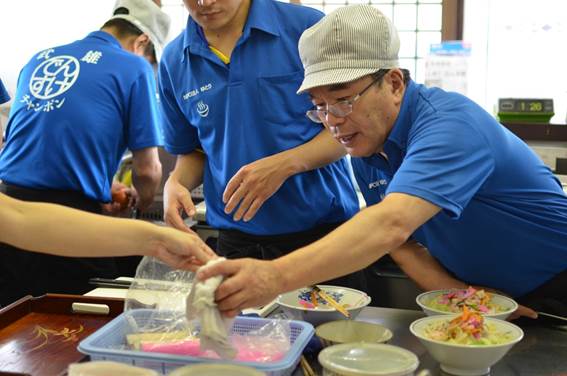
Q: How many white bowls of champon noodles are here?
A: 2